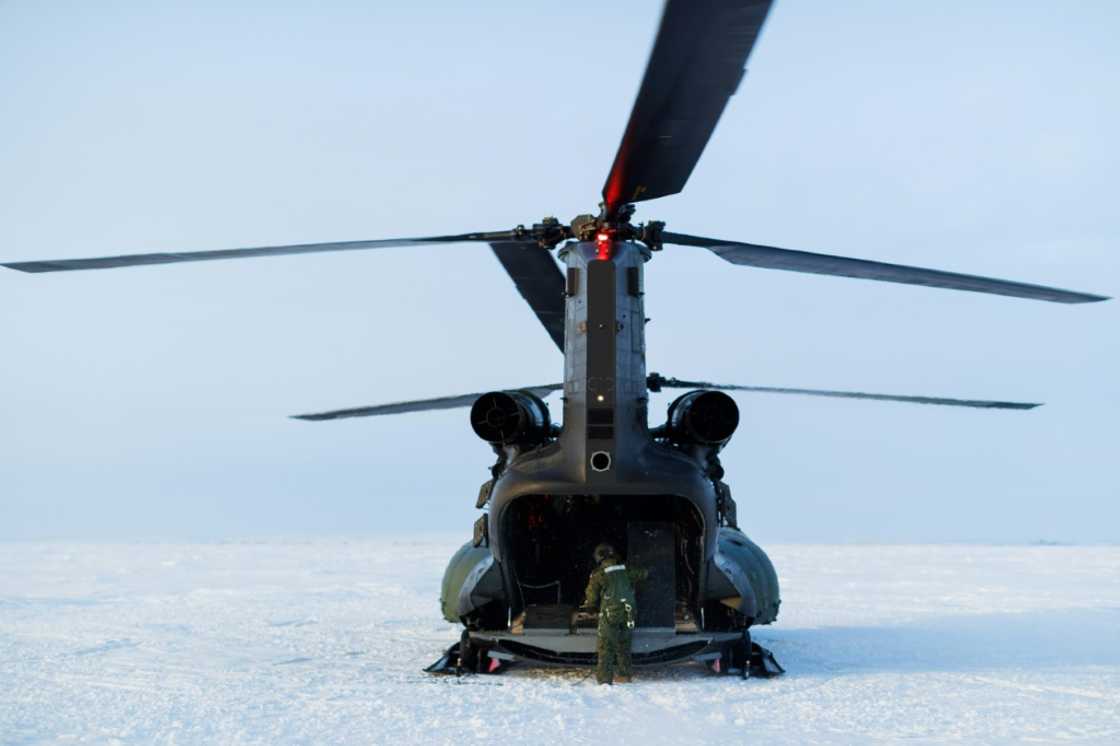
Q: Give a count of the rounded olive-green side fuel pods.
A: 2